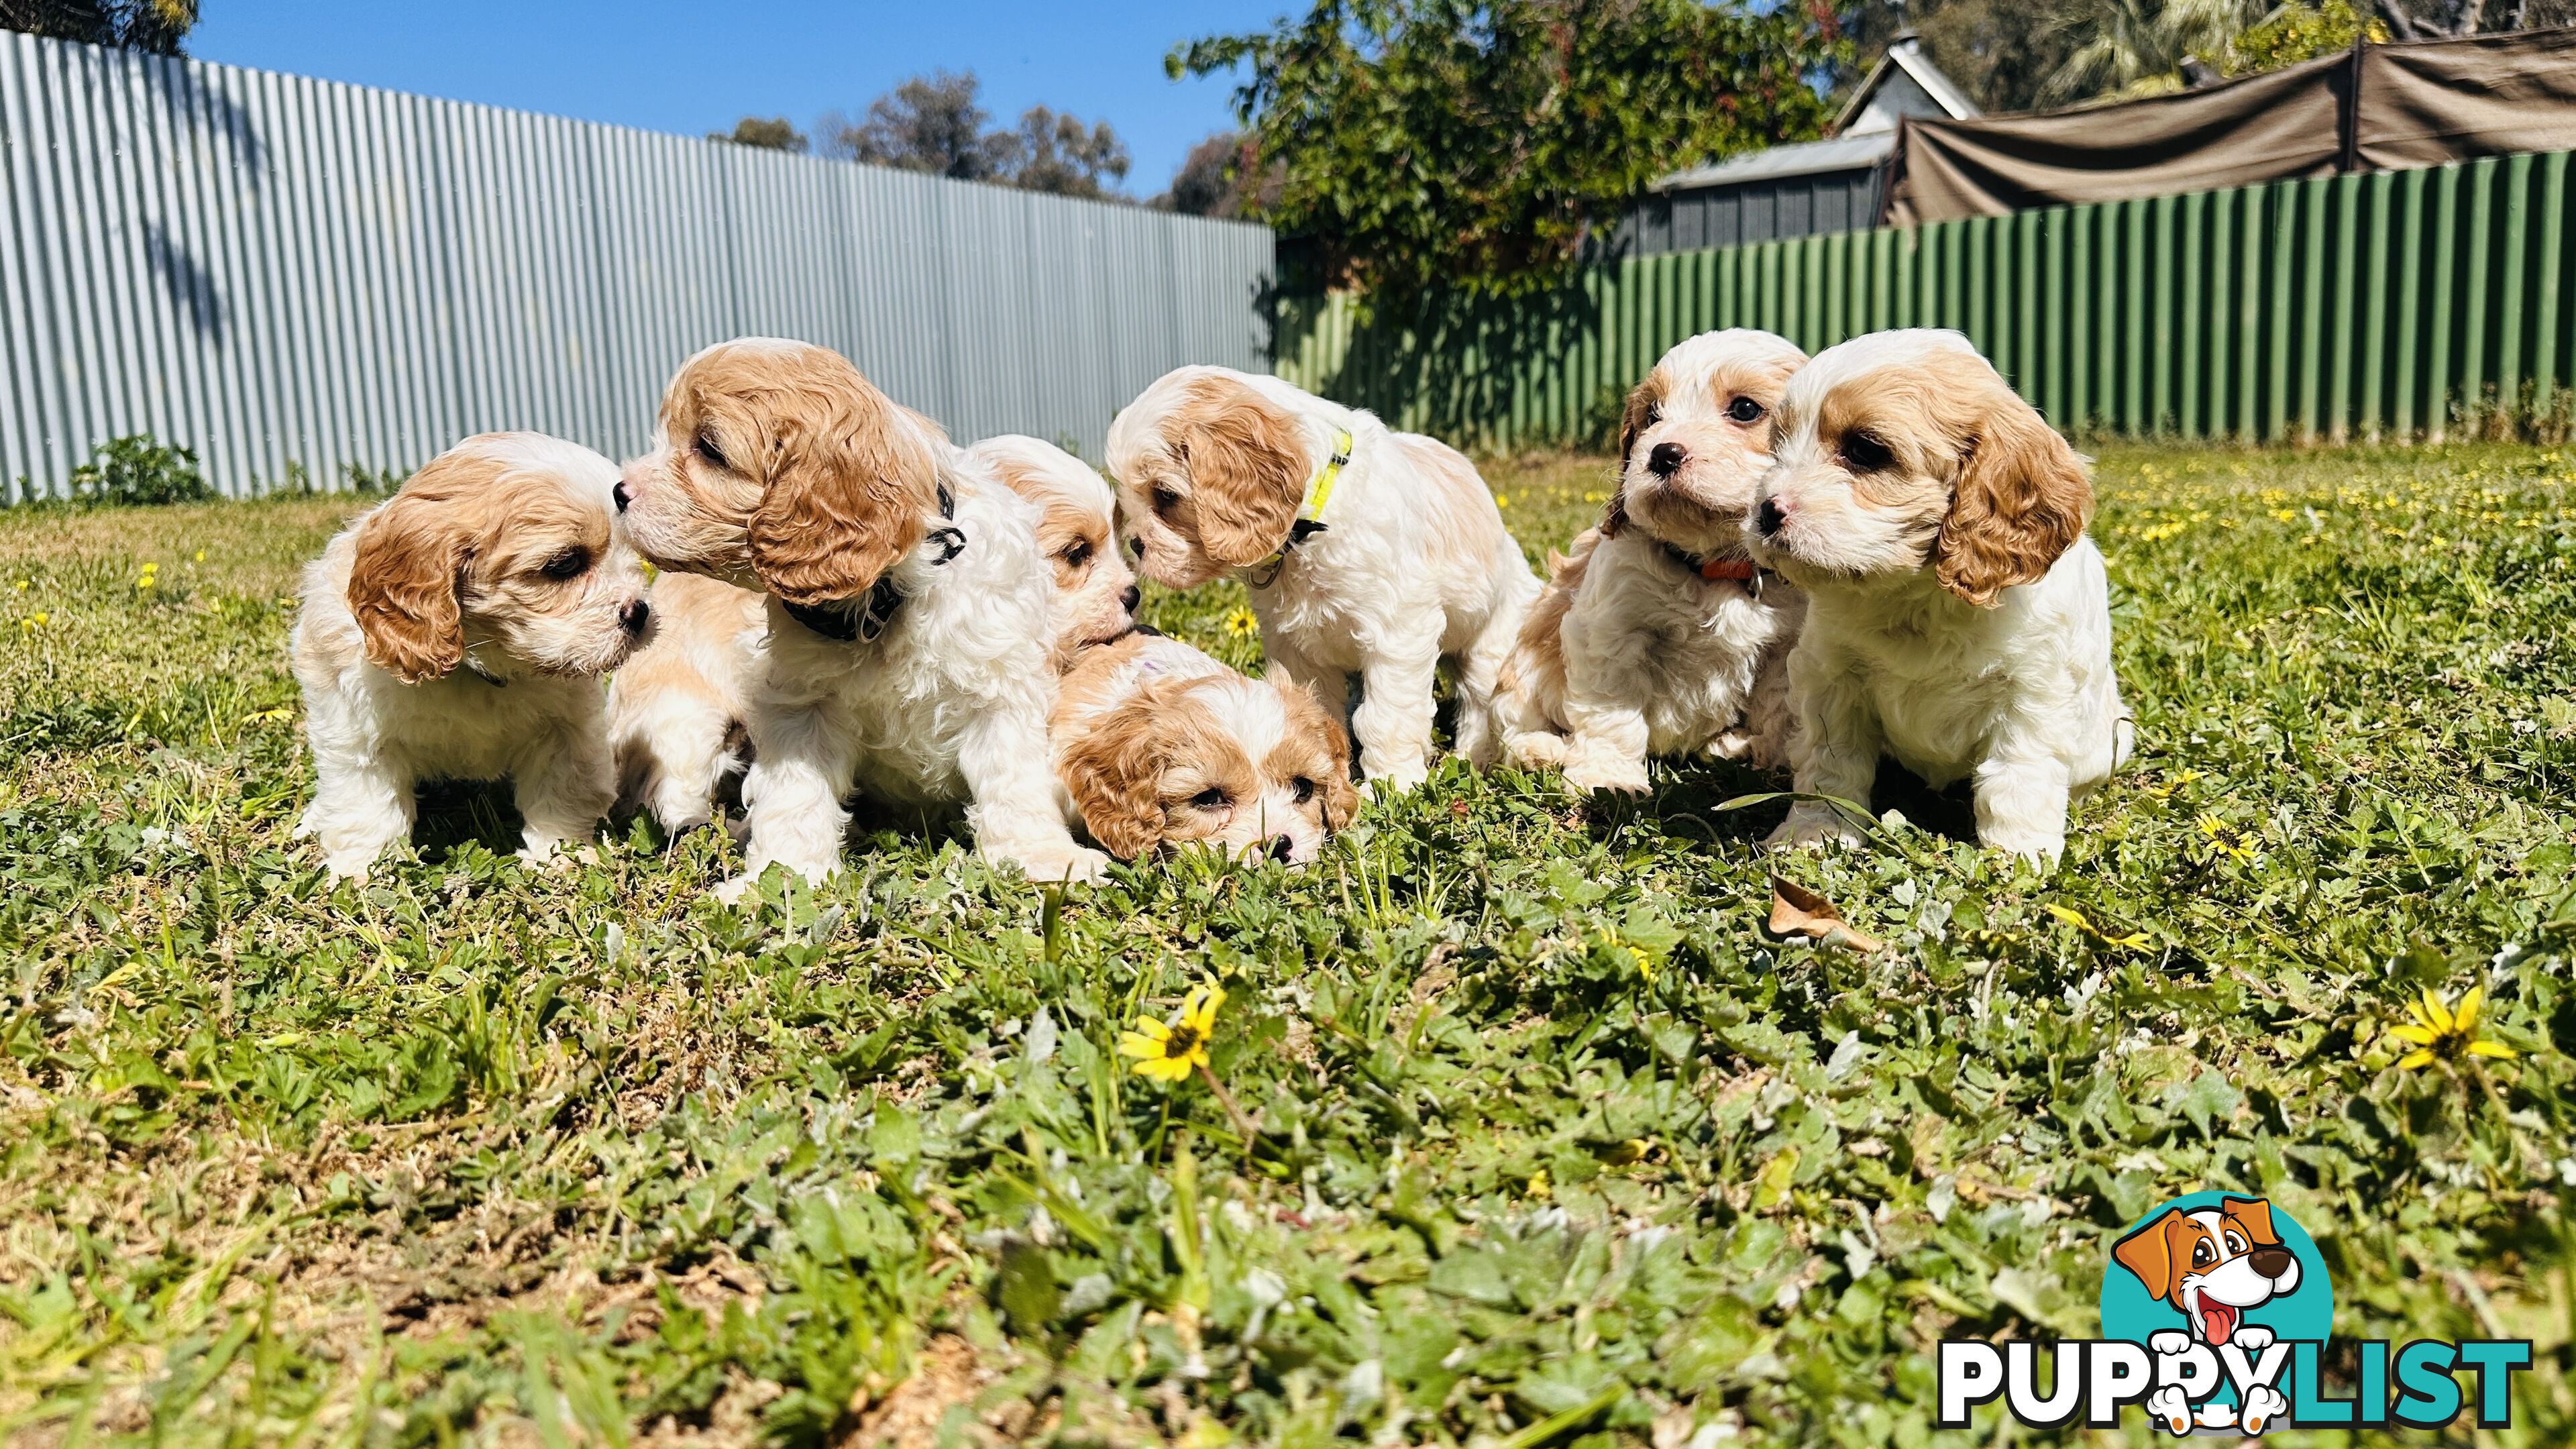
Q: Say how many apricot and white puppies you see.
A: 7